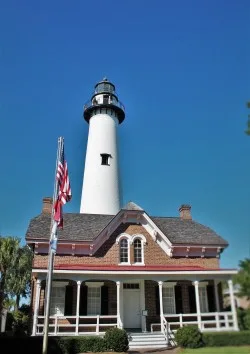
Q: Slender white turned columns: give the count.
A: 6